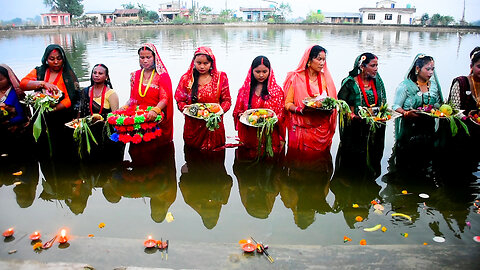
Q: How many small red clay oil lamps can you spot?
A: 5